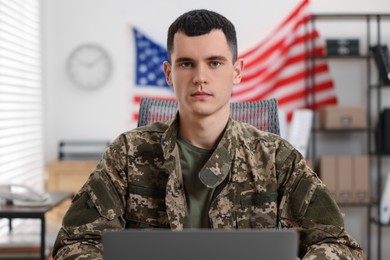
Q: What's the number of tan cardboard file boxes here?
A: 4